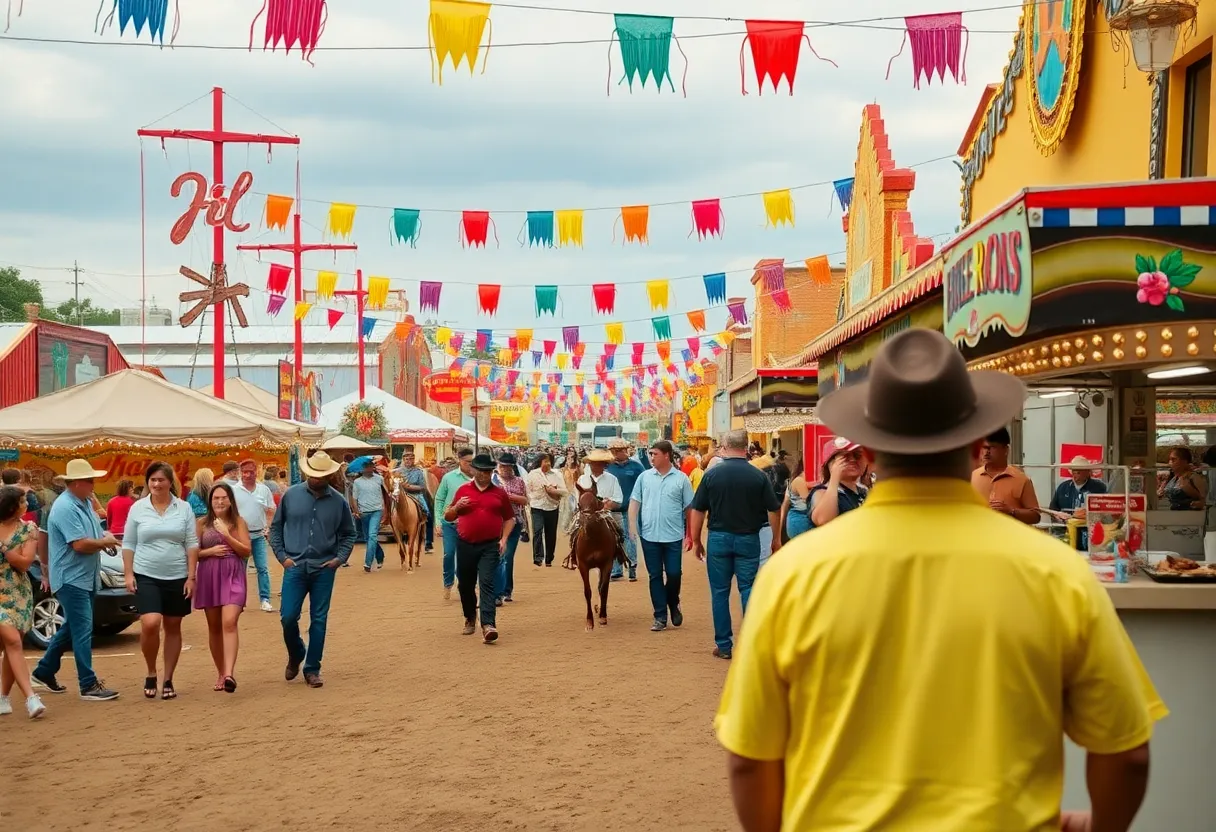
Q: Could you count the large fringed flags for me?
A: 6